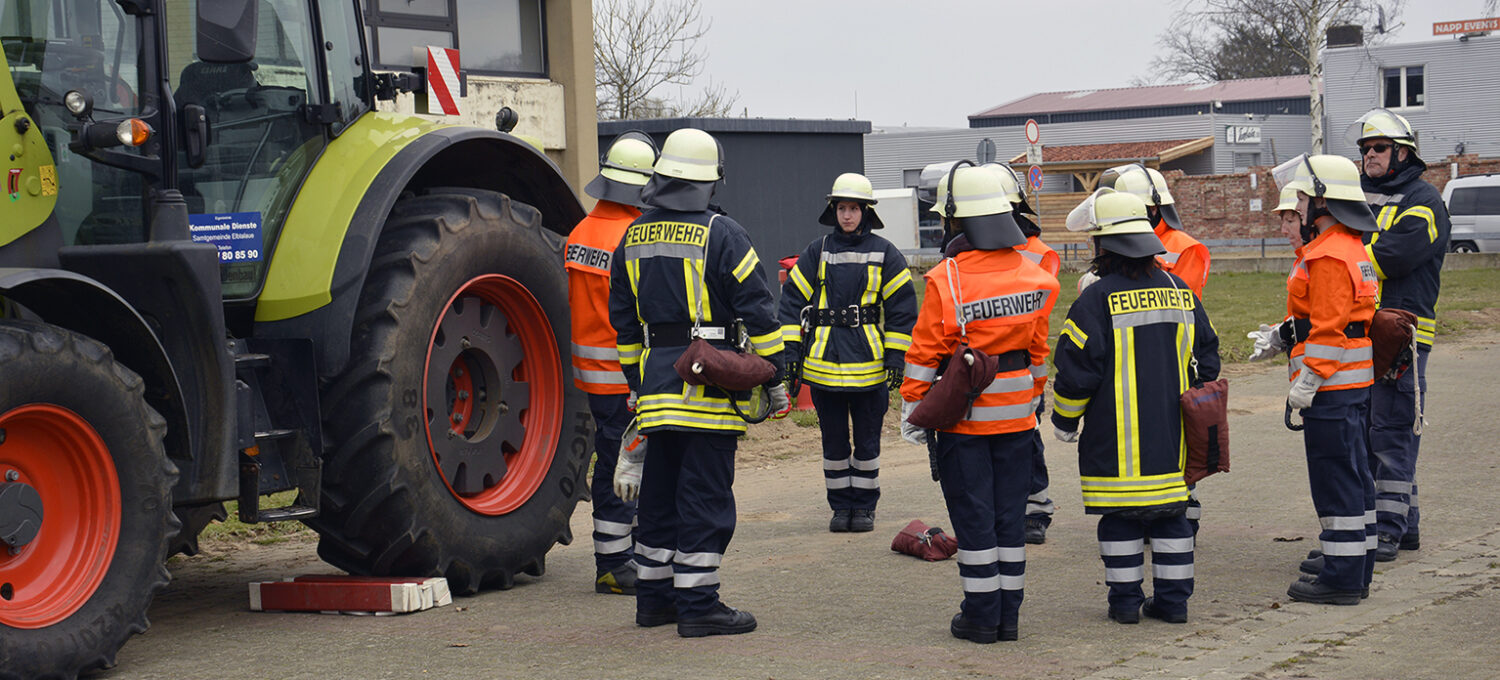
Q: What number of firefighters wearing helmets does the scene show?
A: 10